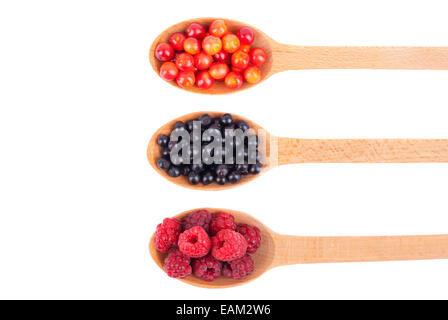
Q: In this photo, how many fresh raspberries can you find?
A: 9